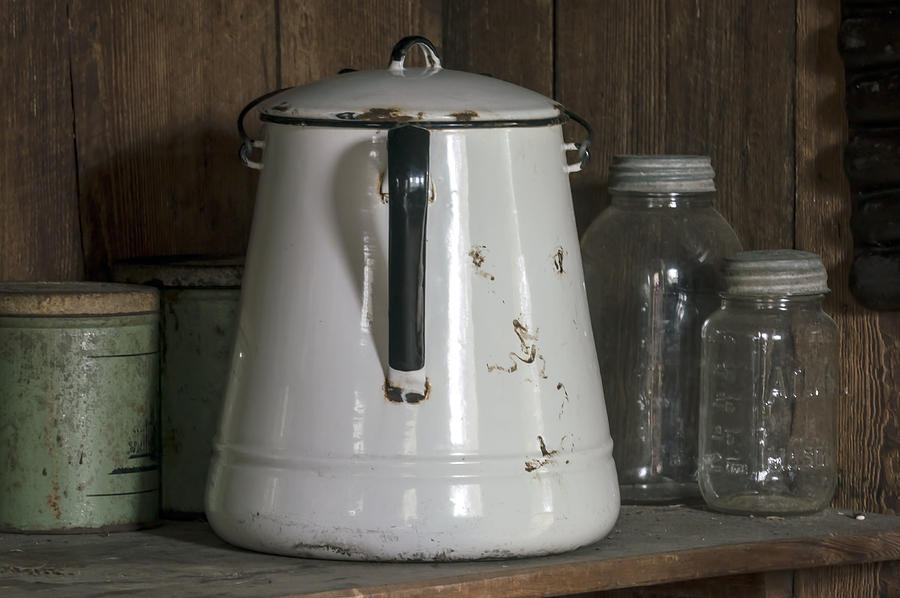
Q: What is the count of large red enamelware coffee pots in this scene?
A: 0